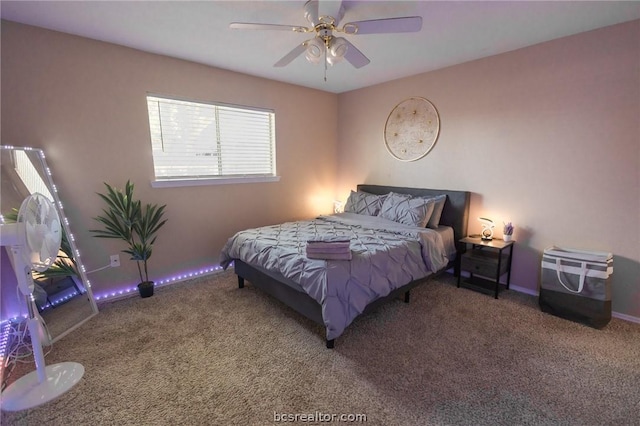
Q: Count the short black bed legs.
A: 3